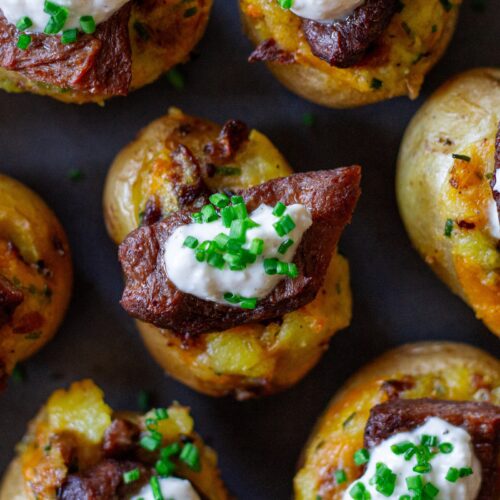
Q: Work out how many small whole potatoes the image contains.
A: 7